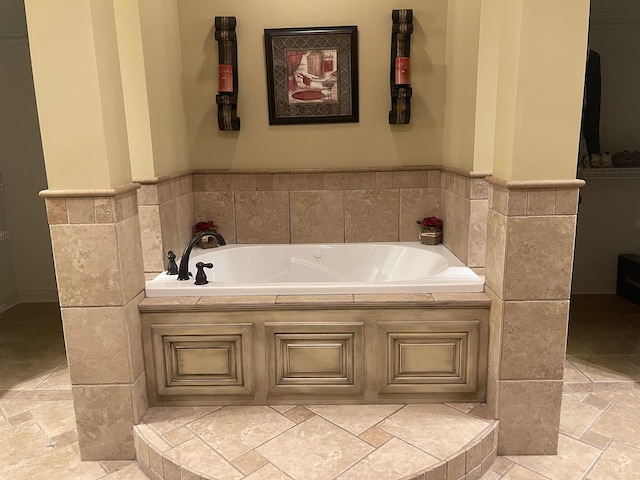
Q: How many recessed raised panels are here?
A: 3